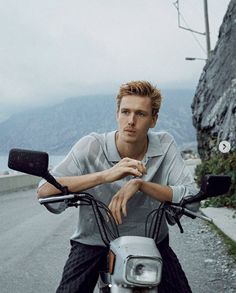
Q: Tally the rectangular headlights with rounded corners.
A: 1